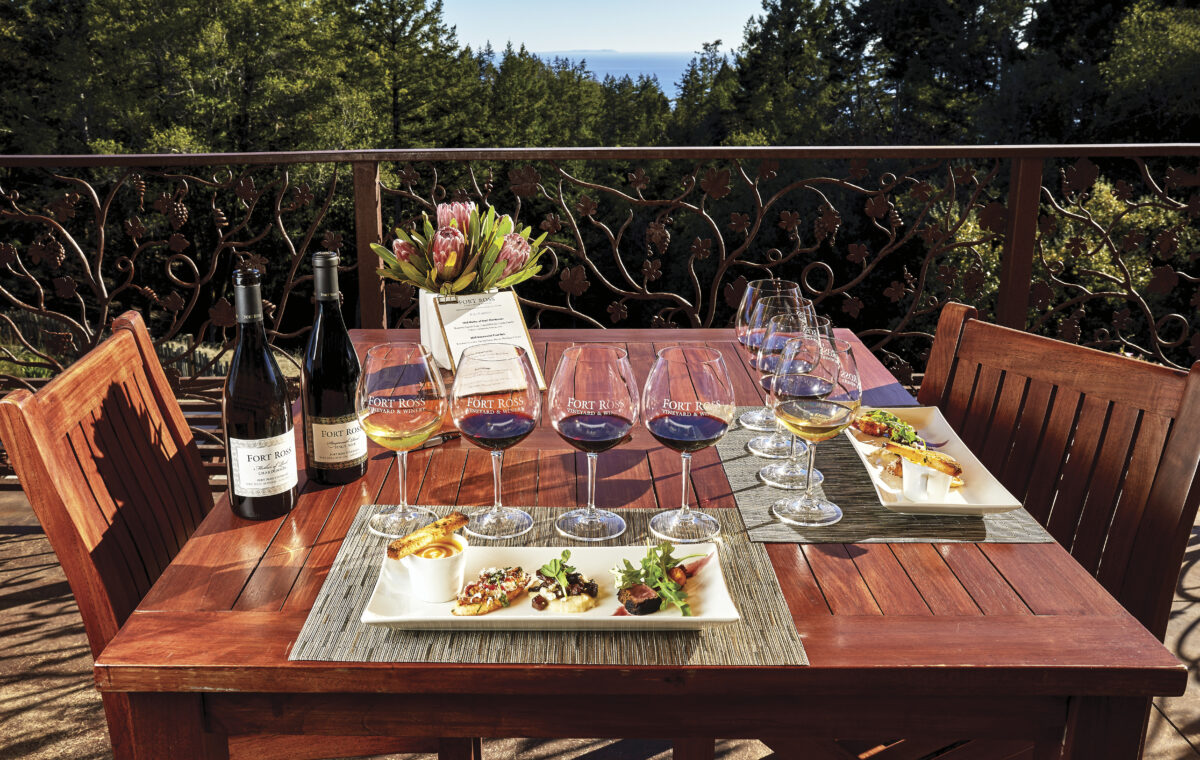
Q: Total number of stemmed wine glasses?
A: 8